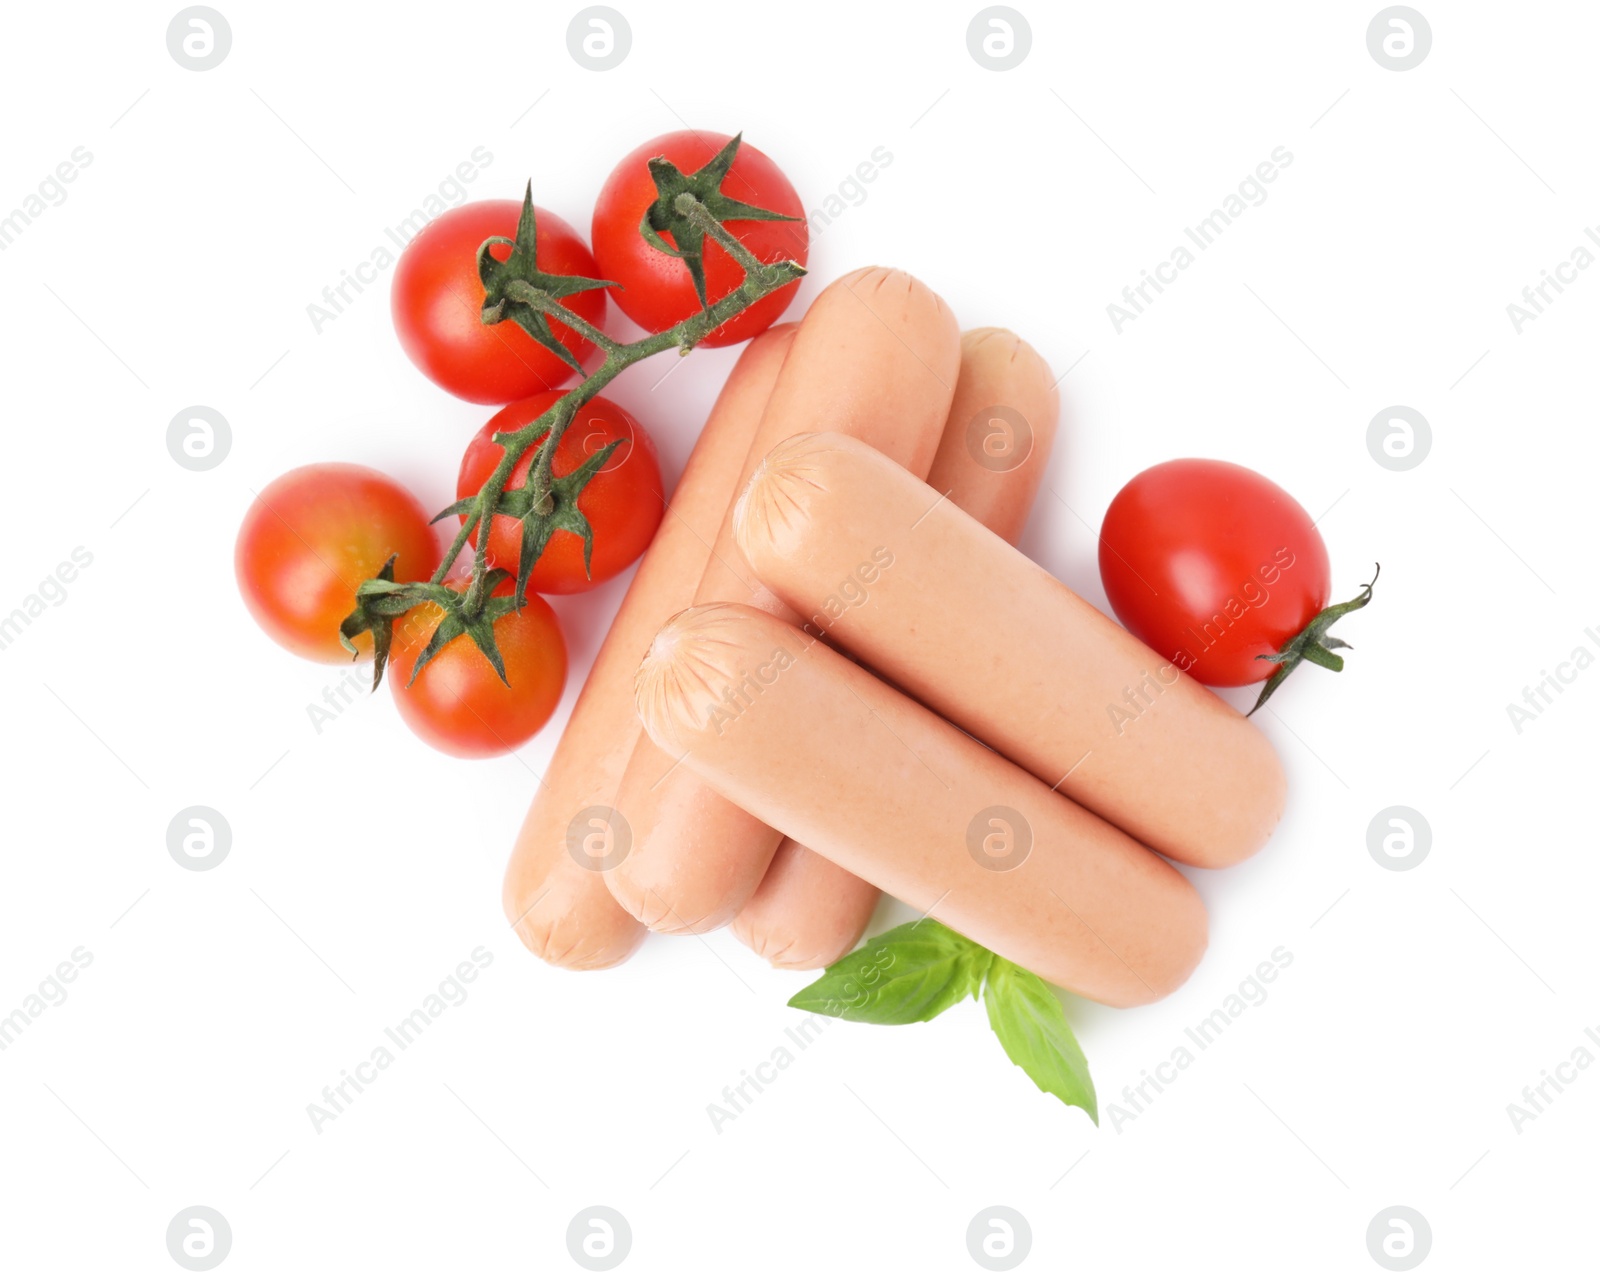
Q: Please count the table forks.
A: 0